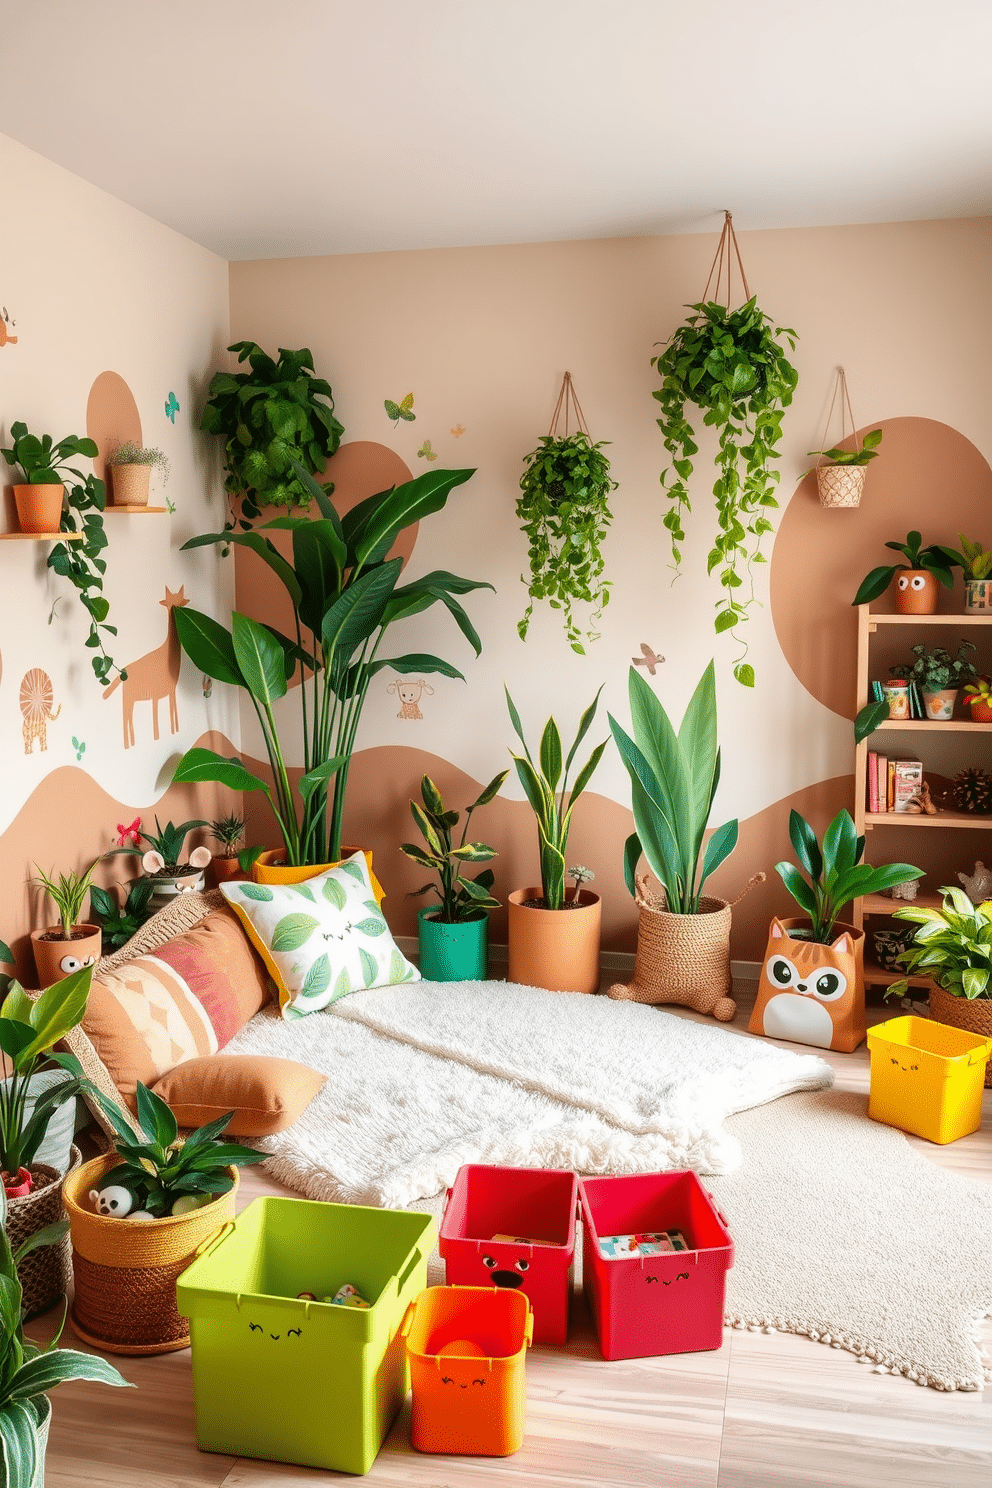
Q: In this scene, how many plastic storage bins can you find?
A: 5